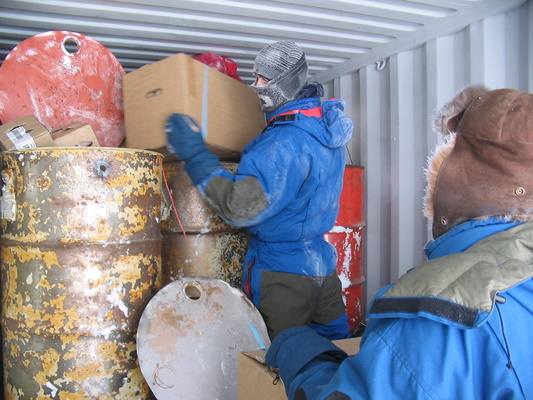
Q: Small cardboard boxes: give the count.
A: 2